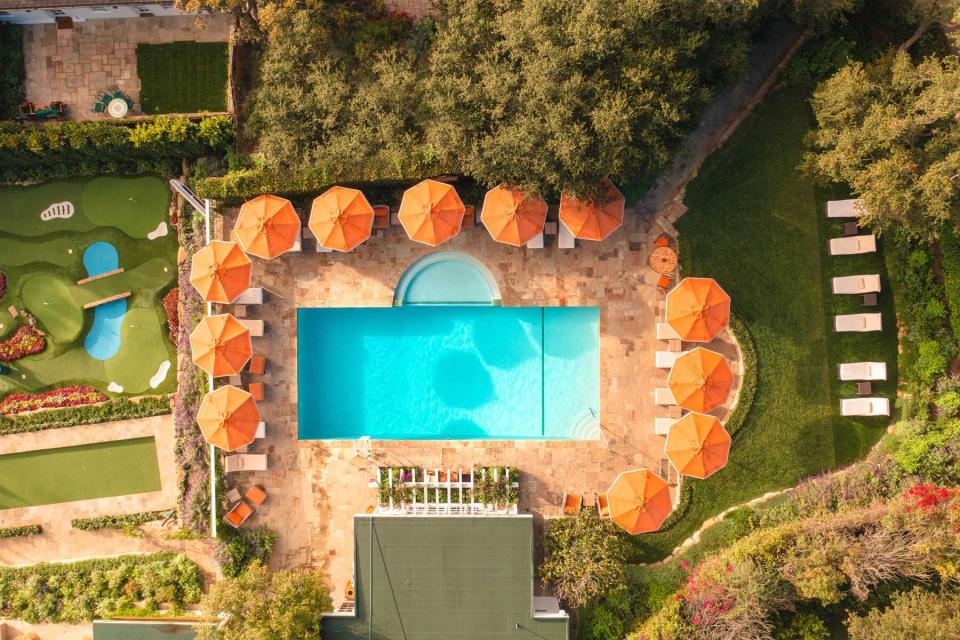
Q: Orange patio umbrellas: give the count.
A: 12